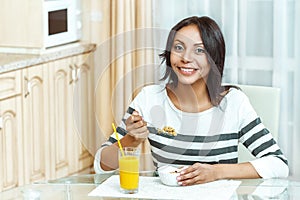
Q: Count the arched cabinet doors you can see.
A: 4